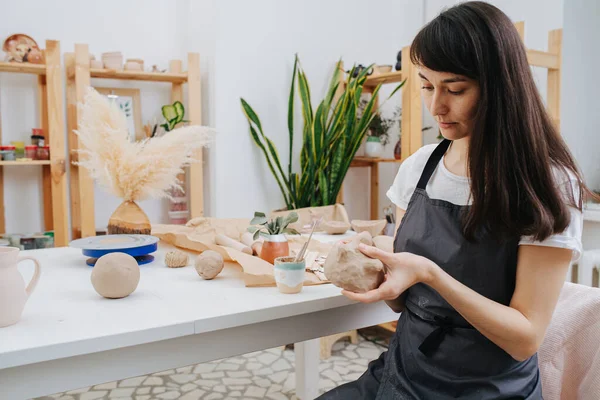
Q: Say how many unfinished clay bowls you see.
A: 2